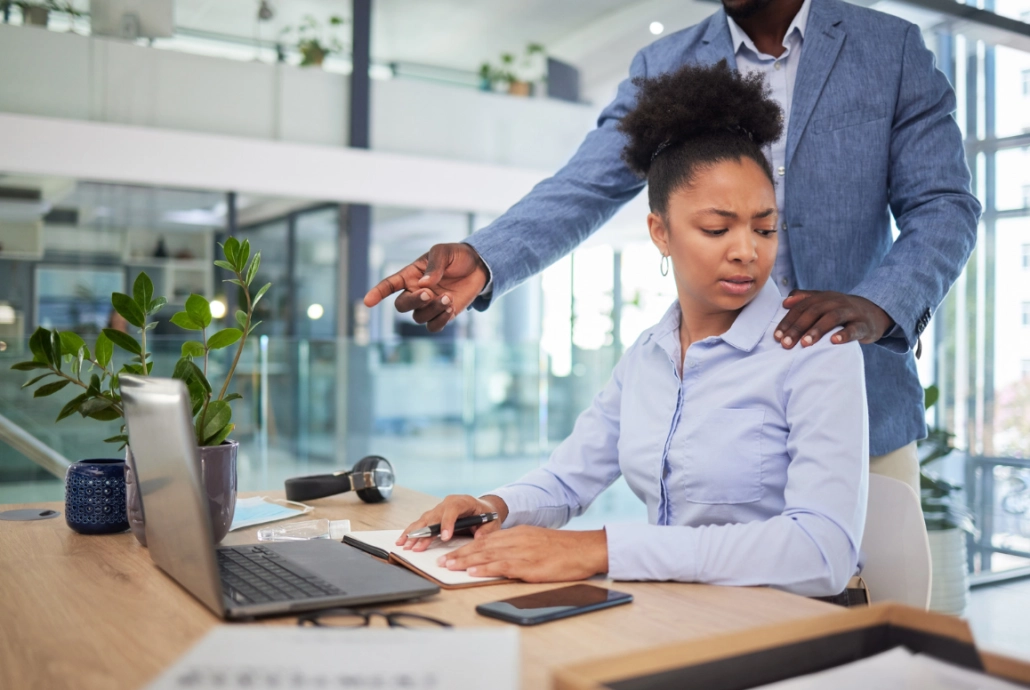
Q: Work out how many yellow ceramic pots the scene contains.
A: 0